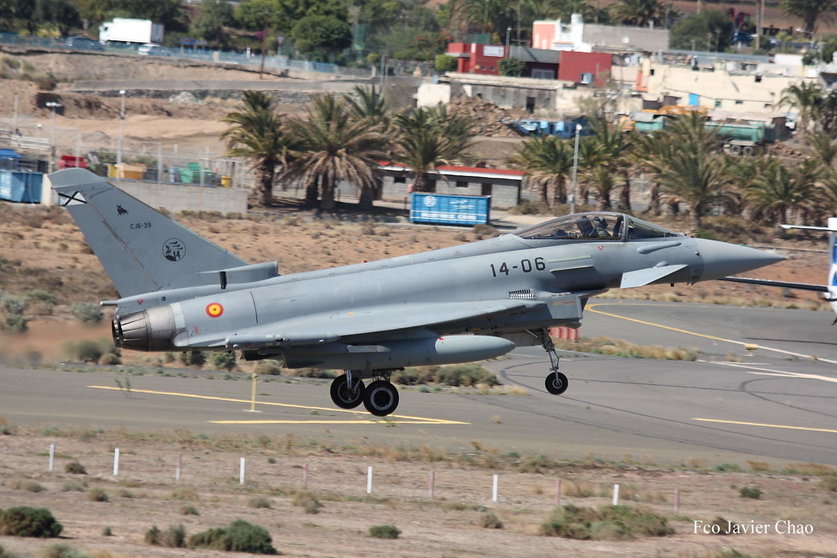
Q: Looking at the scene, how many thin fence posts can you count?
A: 11